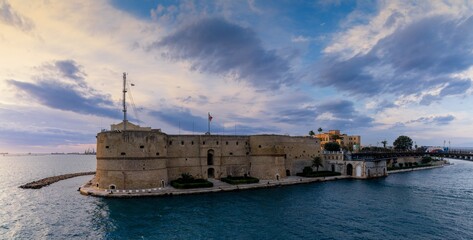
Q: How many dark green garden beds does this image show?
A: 3